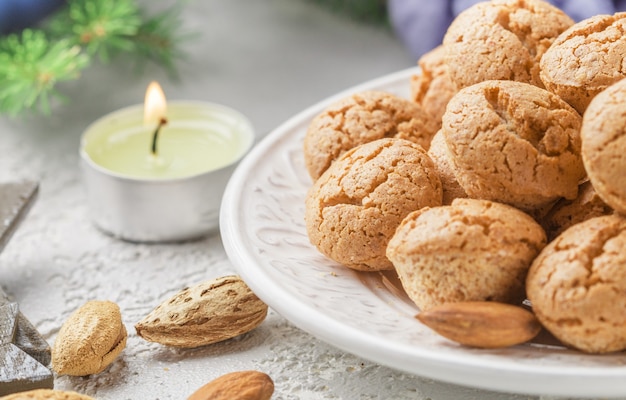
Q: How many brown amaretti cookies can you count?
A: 11